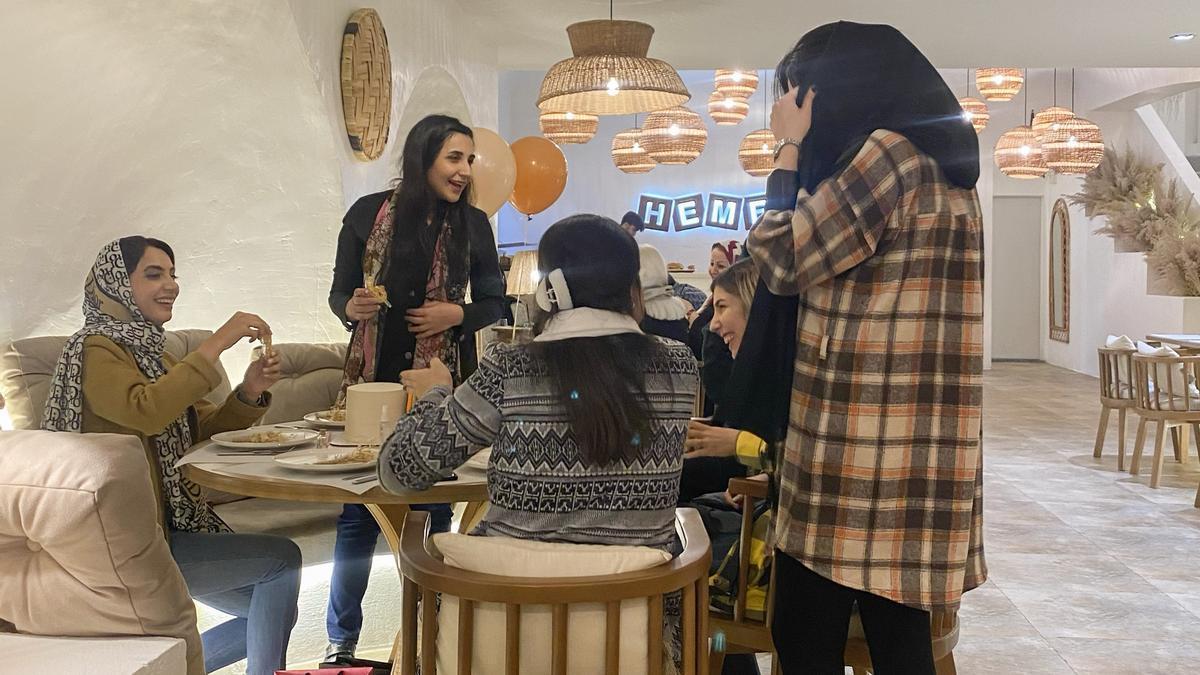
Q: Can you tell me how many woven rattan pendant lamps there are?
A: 12